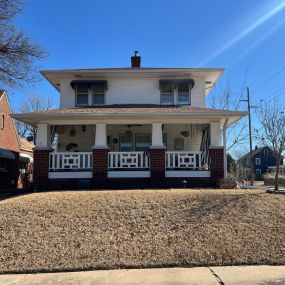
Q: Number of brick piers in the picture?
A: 4